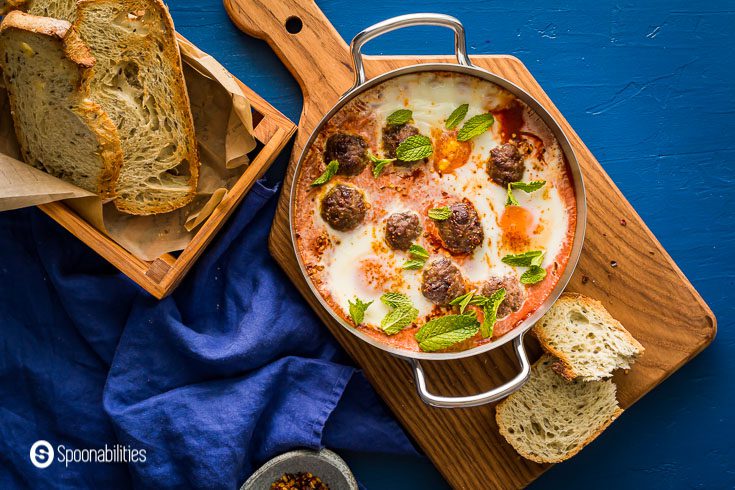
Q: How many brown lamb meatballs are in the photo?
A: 8